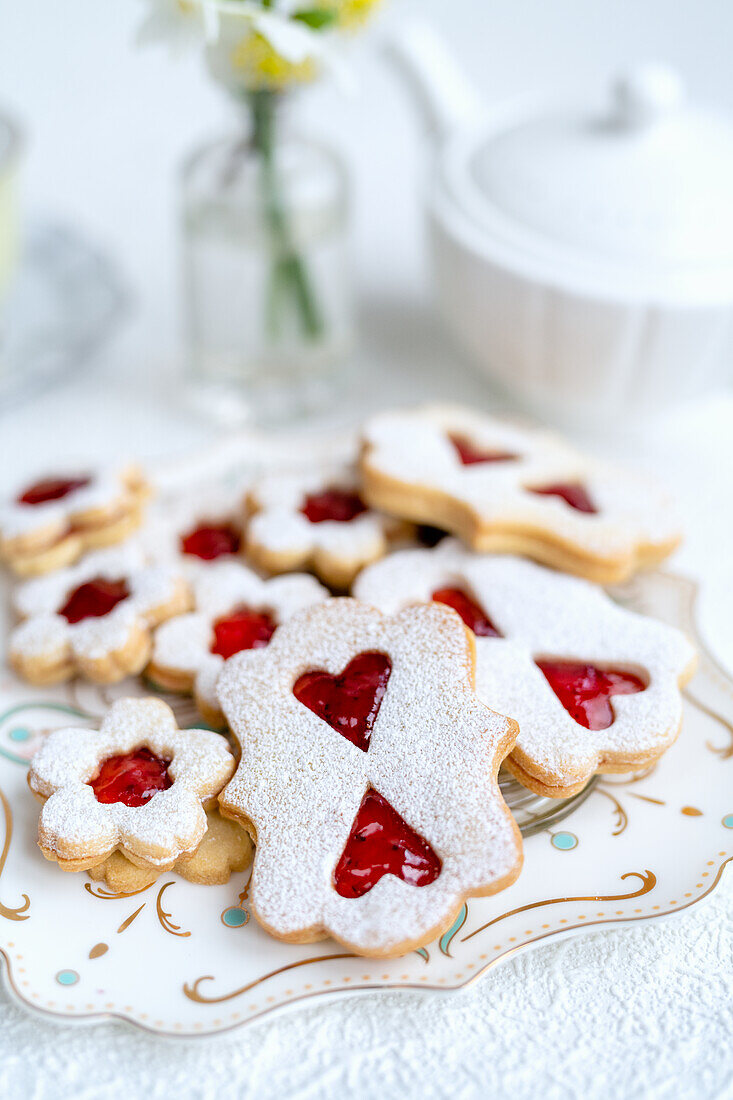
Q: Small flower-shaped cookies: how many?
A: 6